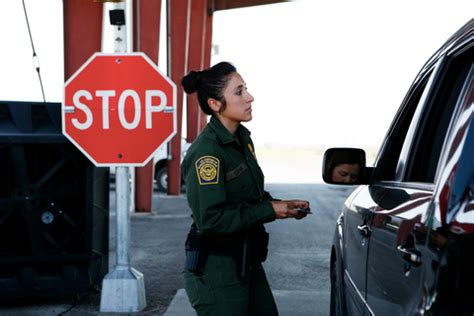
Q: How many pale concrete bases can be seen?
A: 1